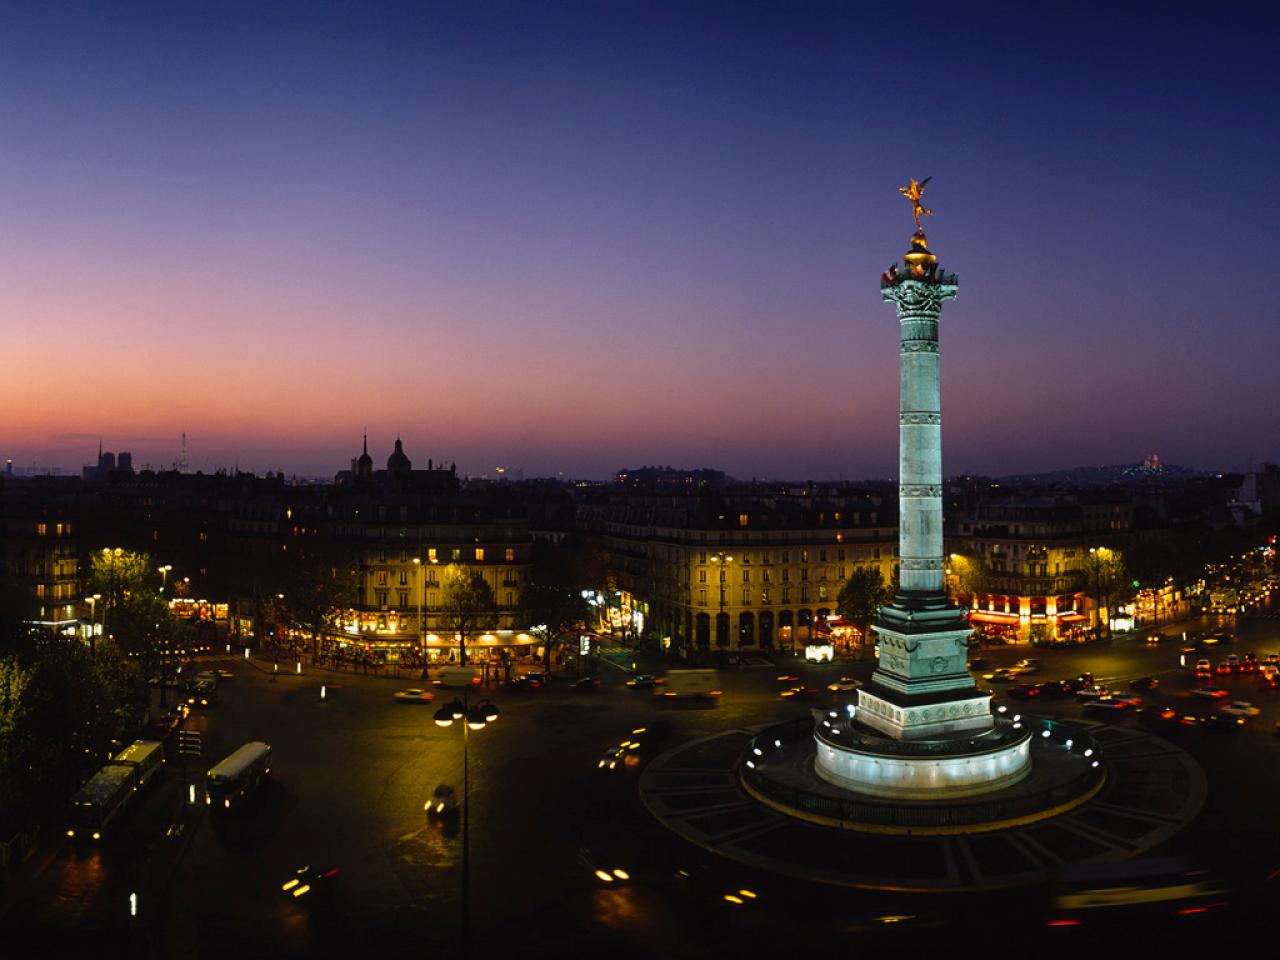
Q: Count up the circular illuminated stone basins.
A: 1